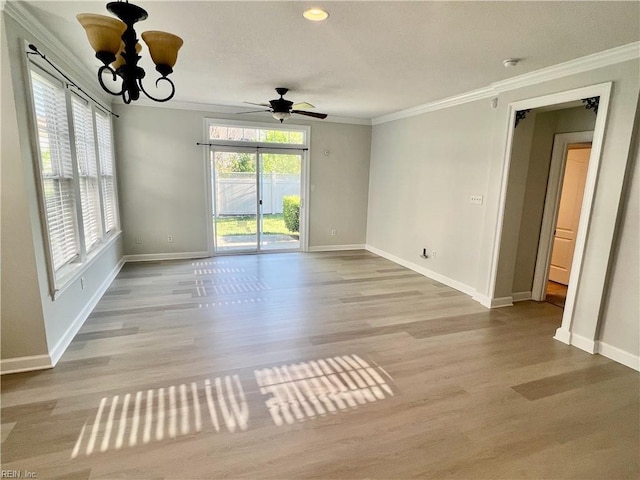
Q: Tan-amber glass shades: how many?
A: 3